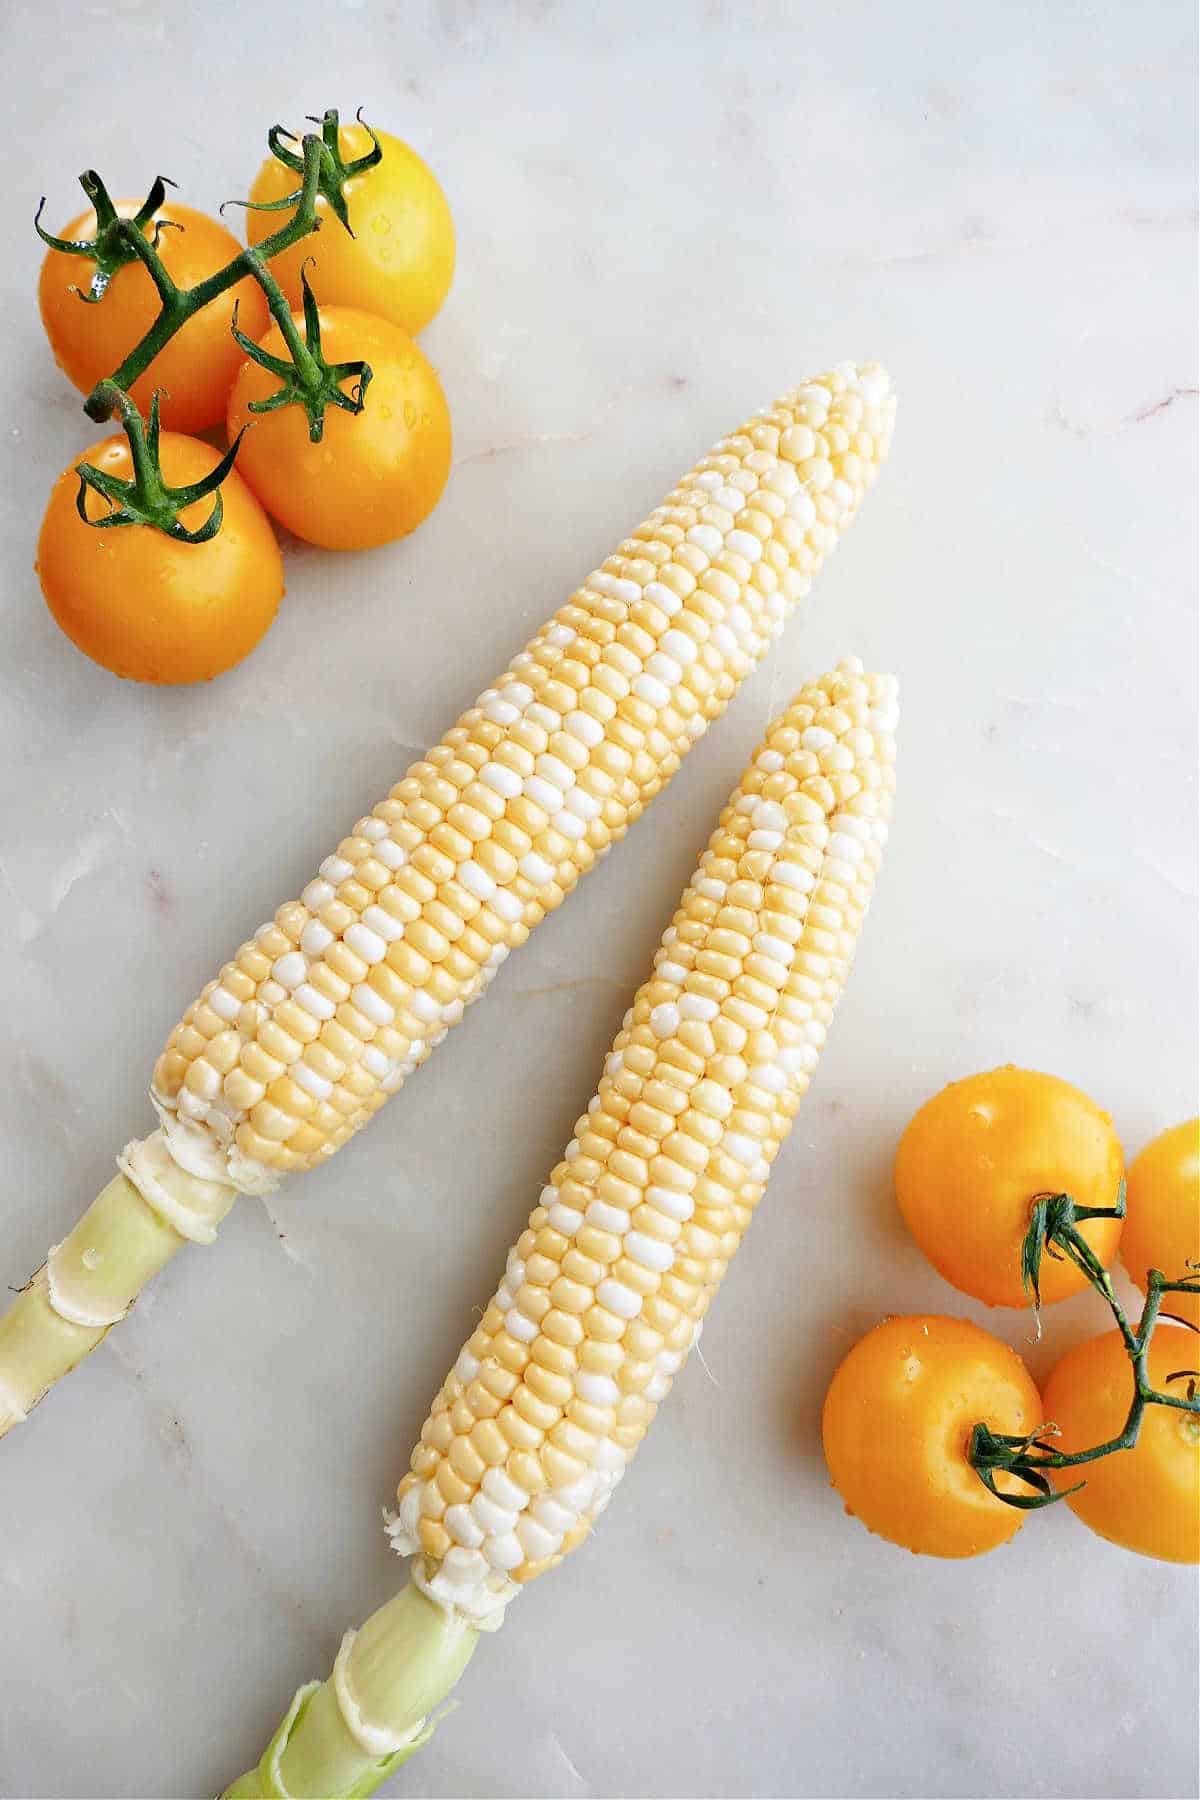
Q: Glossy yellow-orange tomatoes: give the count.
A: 8